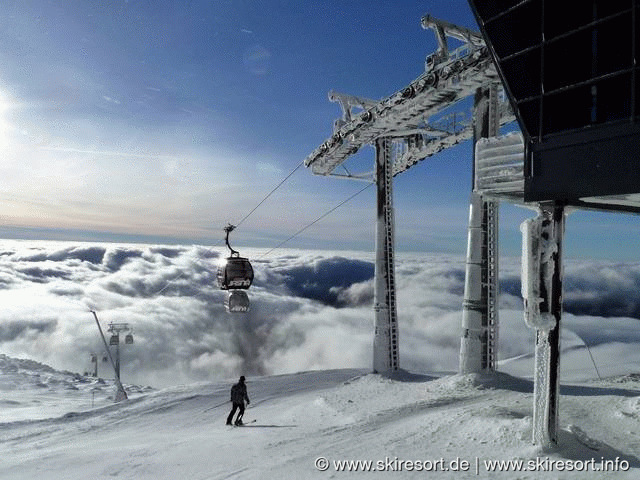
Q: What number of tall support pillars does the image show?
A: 3